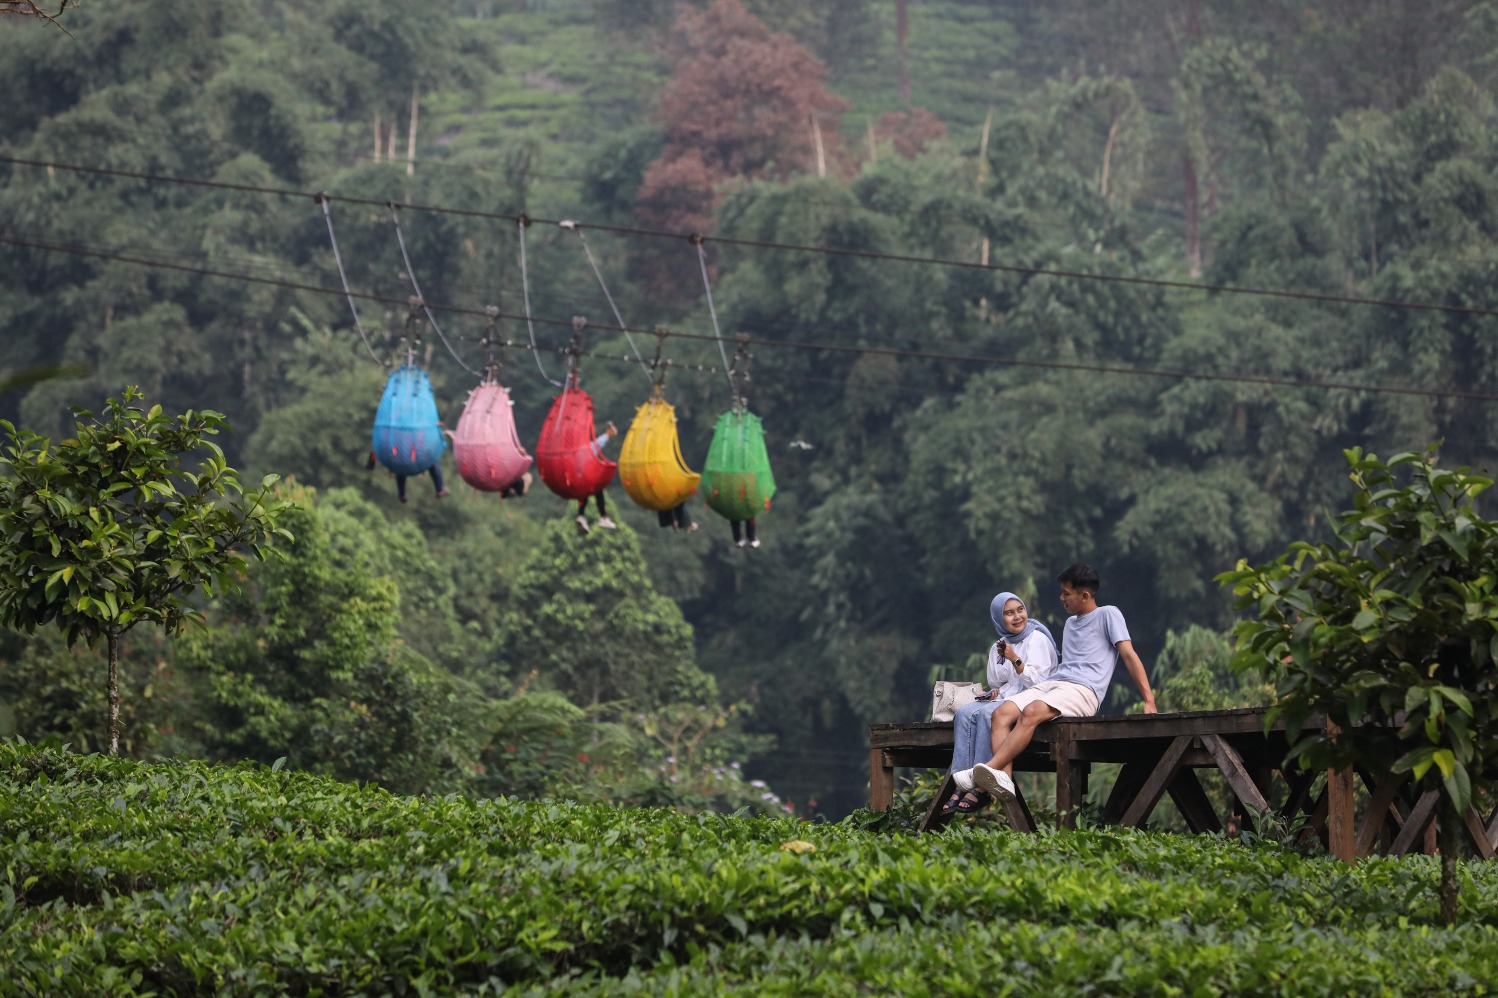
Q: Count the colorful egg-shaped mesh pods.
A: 5